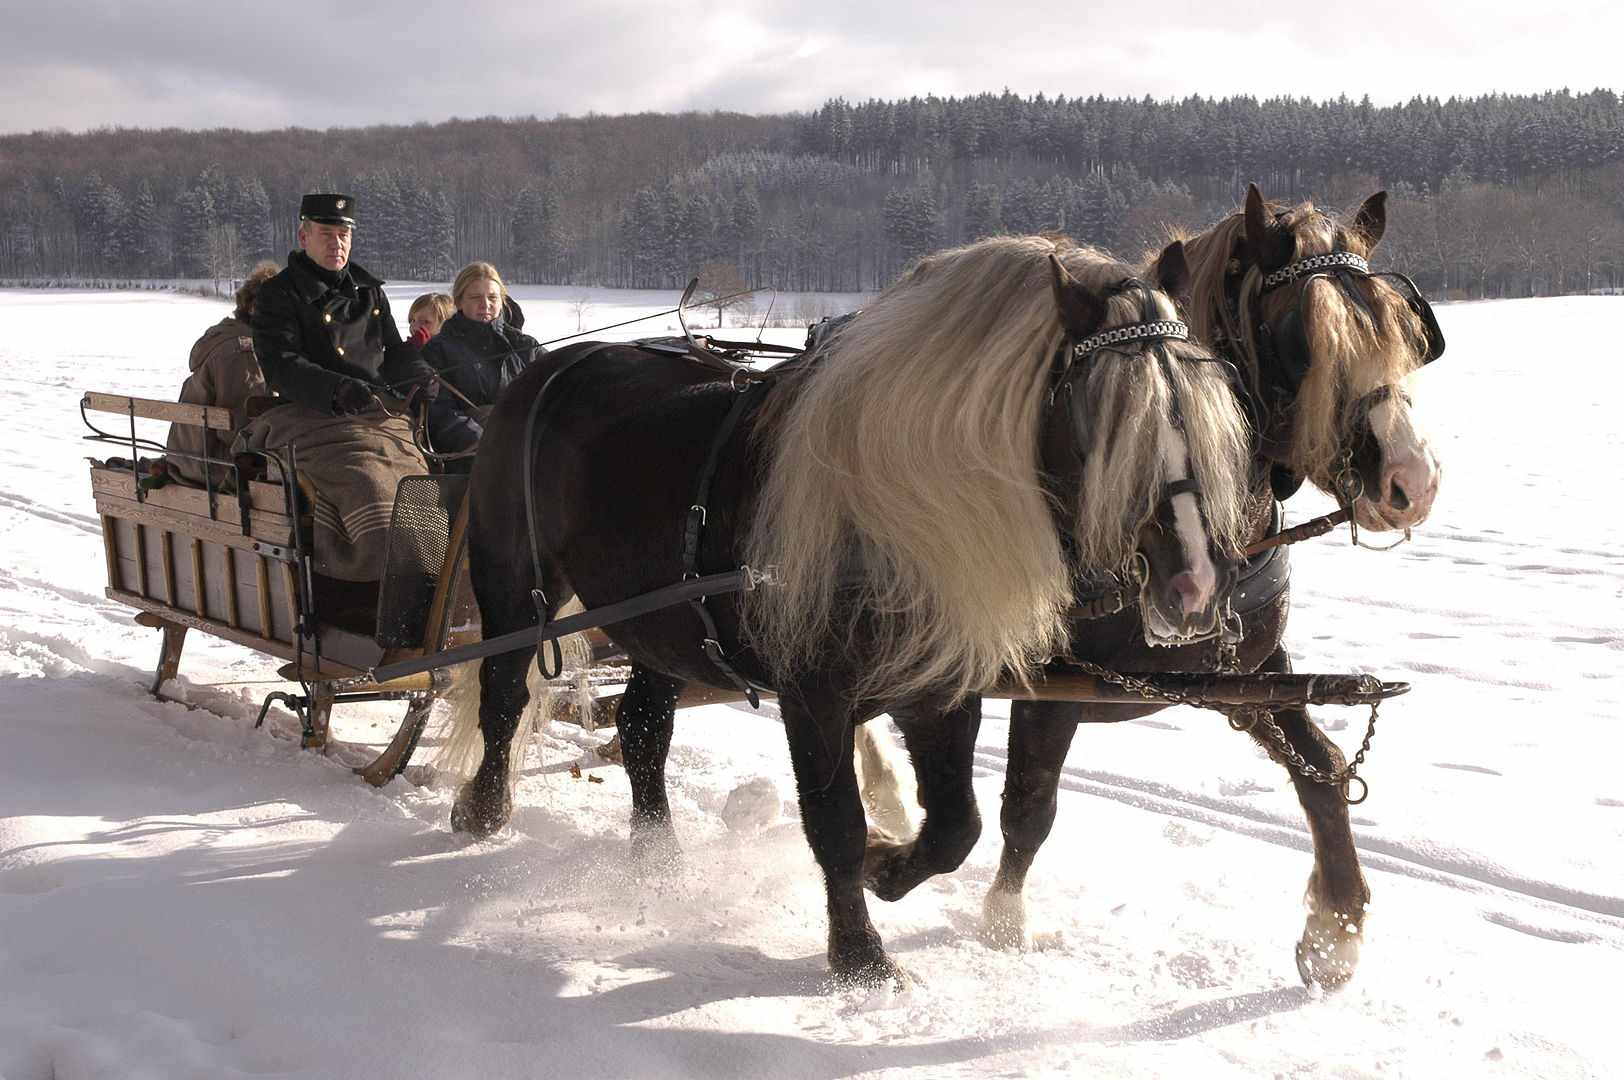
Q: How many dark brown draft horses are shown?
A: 2